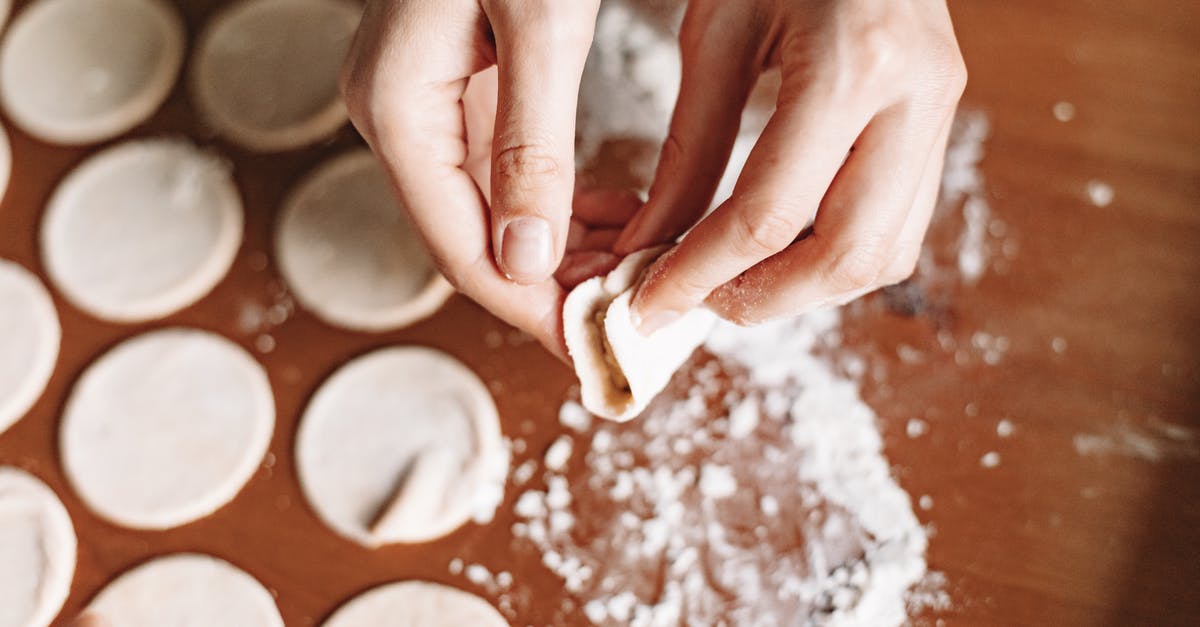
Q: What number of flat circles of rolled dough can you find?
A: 12